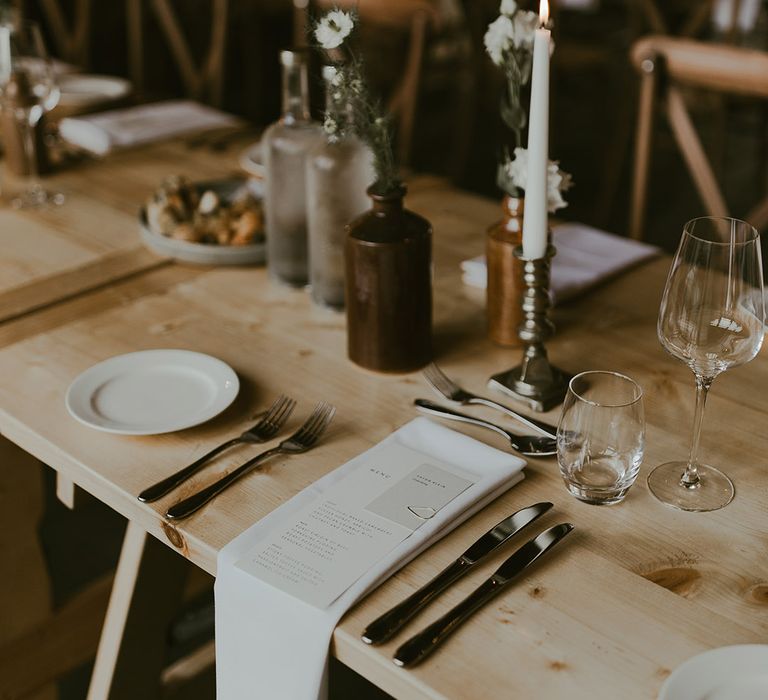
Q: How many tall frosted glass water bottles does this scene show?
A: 2